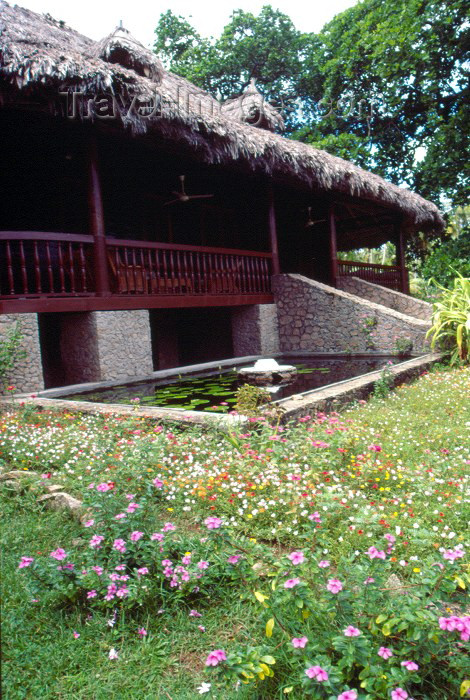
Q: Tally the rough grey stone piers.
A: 3